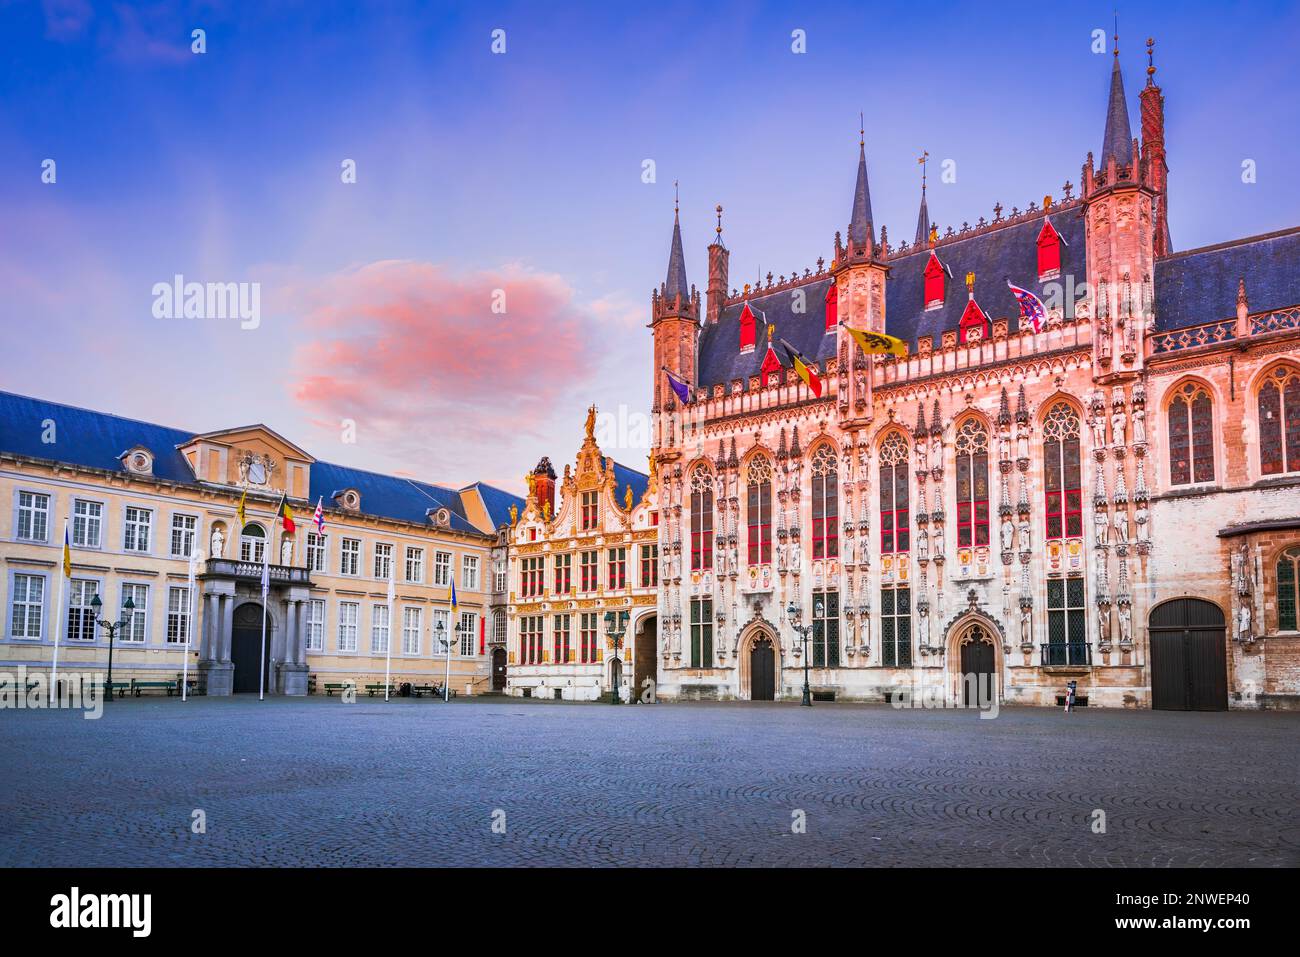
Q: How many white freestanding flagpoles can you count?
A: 5